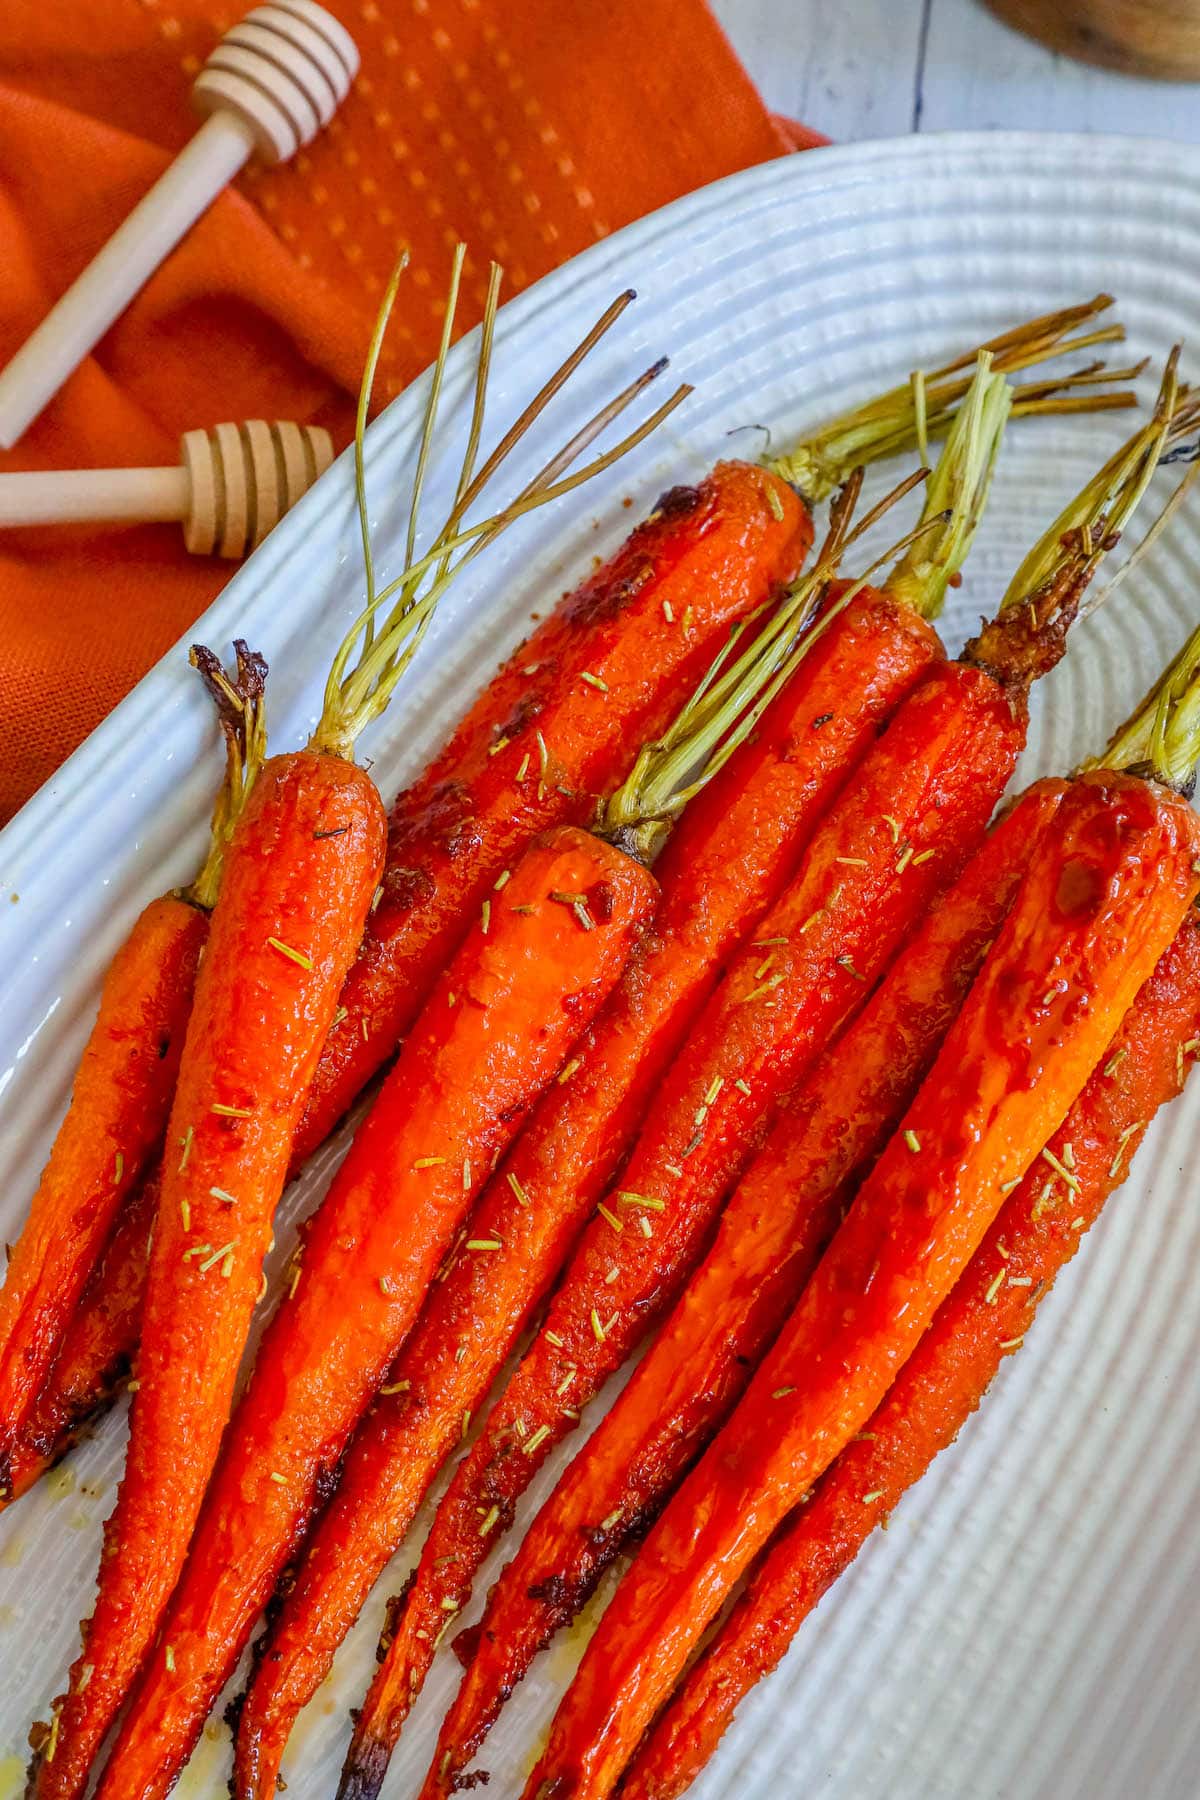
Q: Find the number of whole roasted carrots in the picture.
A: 9